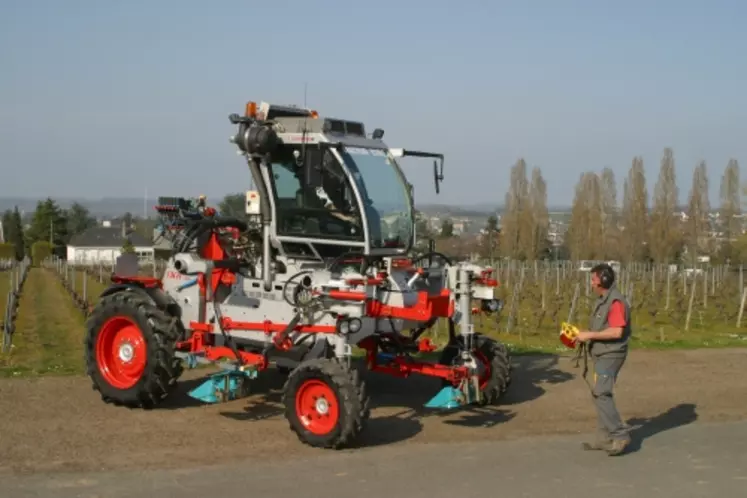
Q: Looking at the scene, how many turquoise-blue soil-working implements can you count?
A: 2